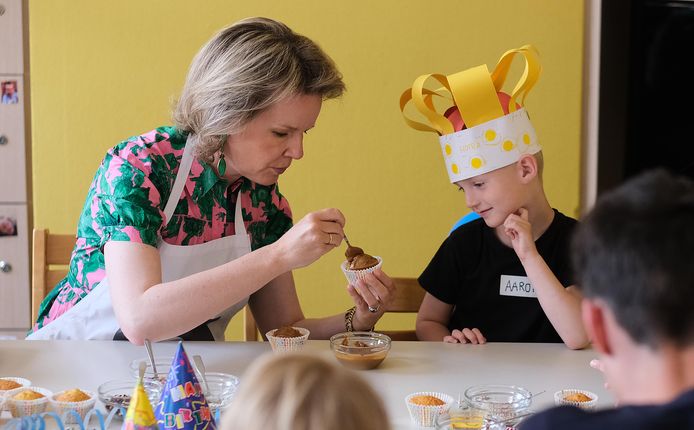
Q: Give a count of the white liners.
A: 7